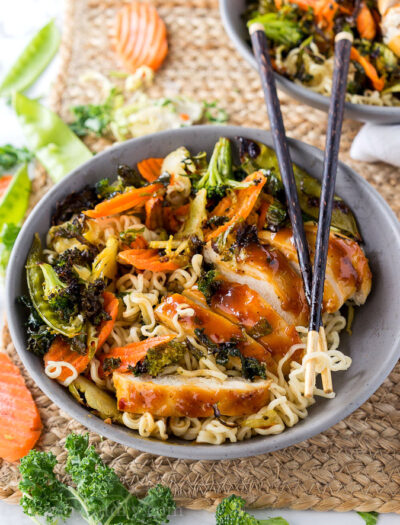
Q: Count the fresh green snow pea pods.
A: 3